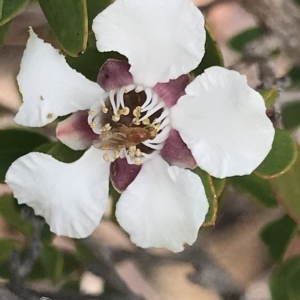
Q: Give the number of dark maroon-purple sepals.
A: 5